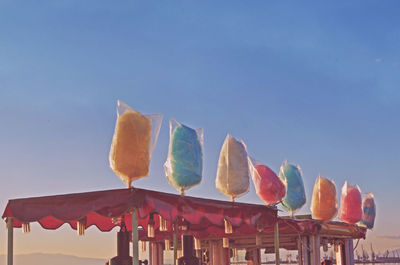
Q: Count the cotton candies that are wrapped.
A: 8